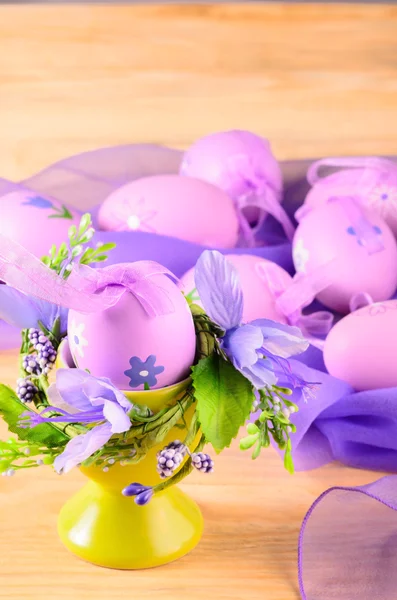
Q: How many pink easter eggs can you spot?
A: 8